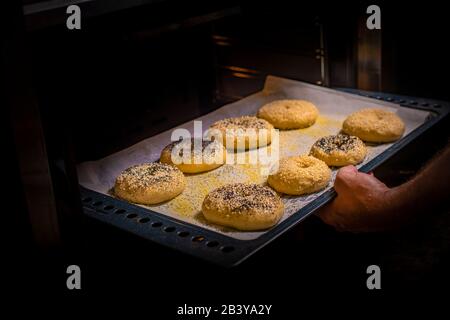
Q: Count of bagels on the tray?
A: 8